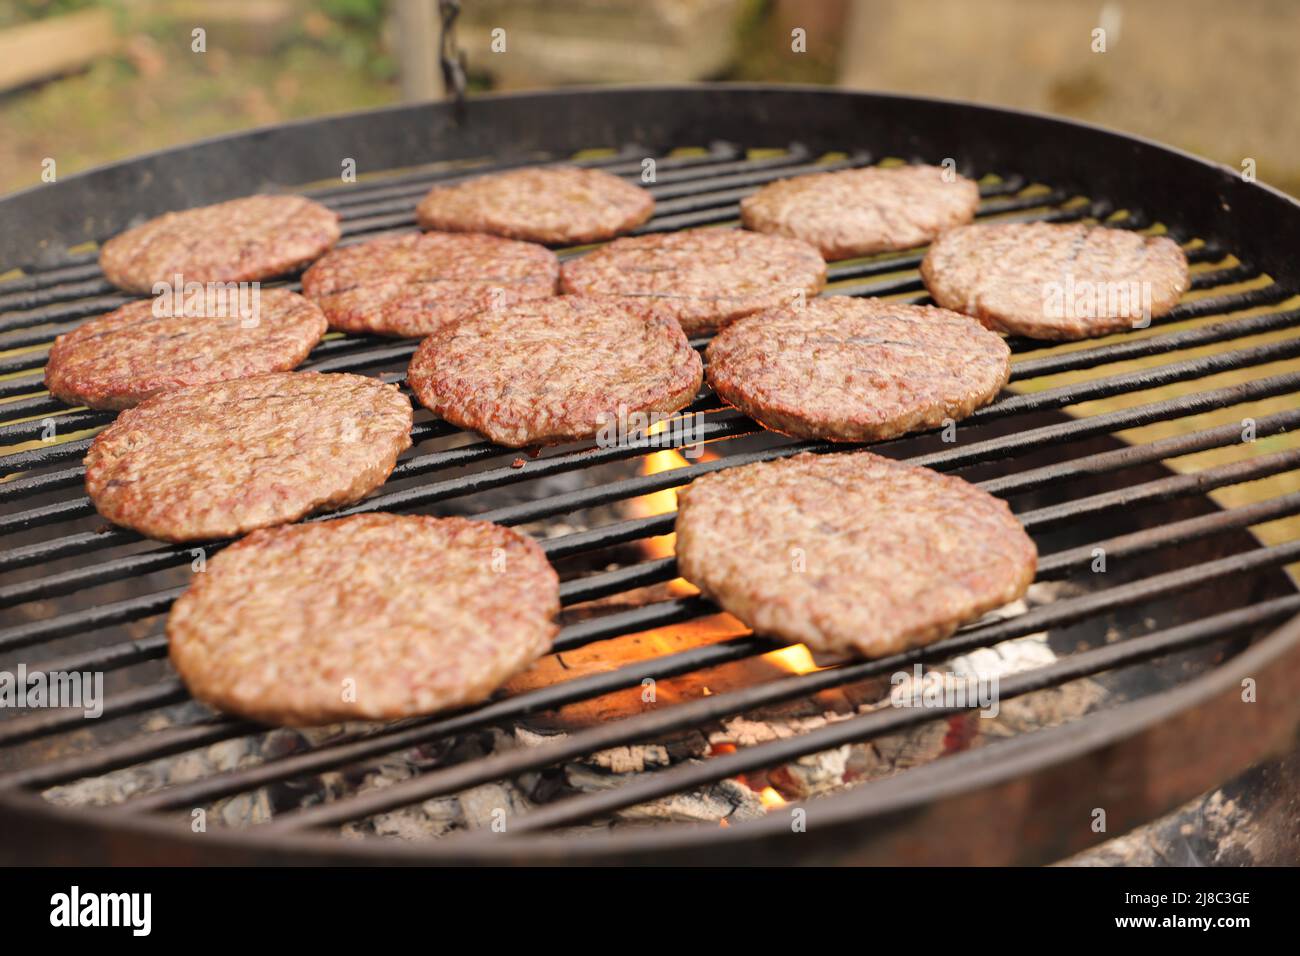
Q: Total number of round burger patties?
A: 12